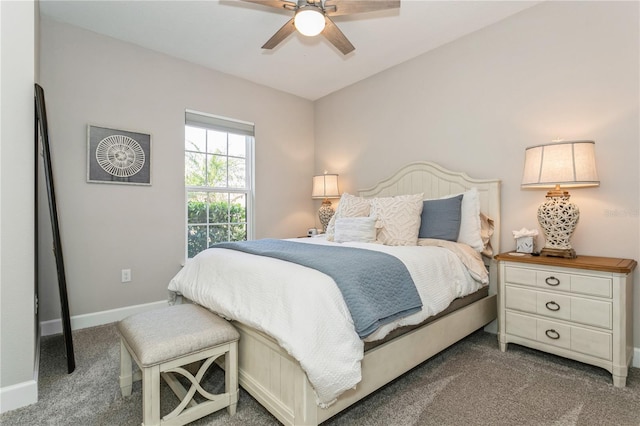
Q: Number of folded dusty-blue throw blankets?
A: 1